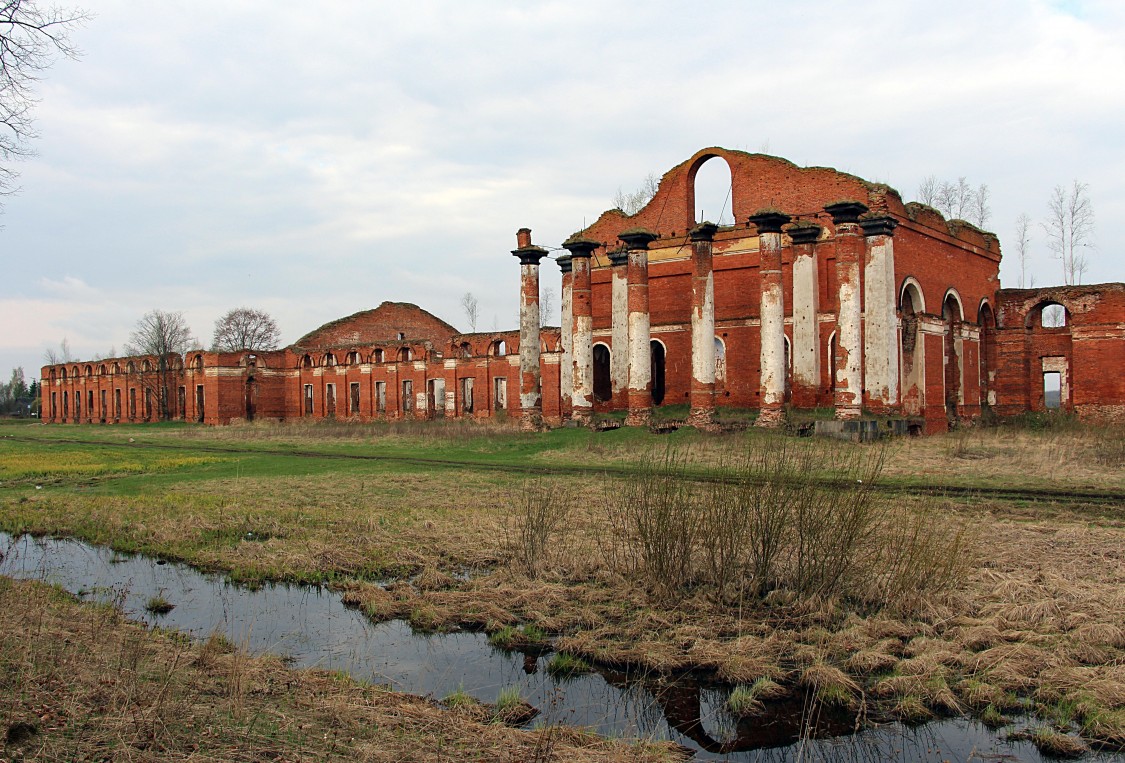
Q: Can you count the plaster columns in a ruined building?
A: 10